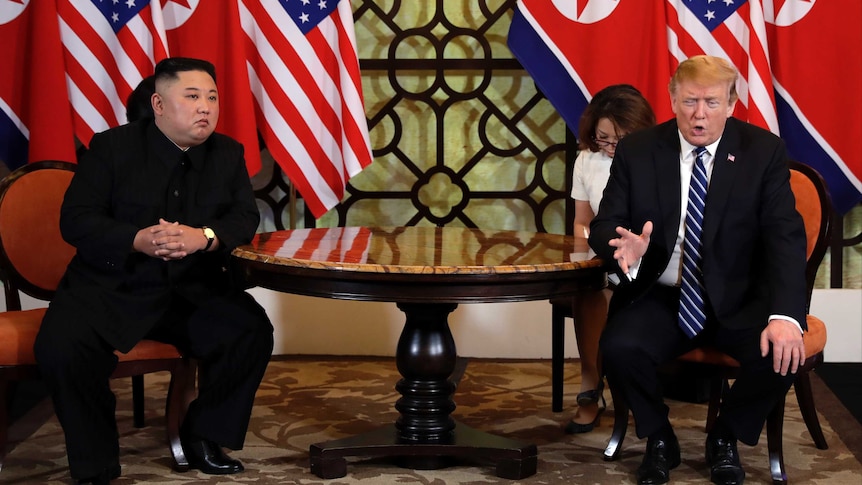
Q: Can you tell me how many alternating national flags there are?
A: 7